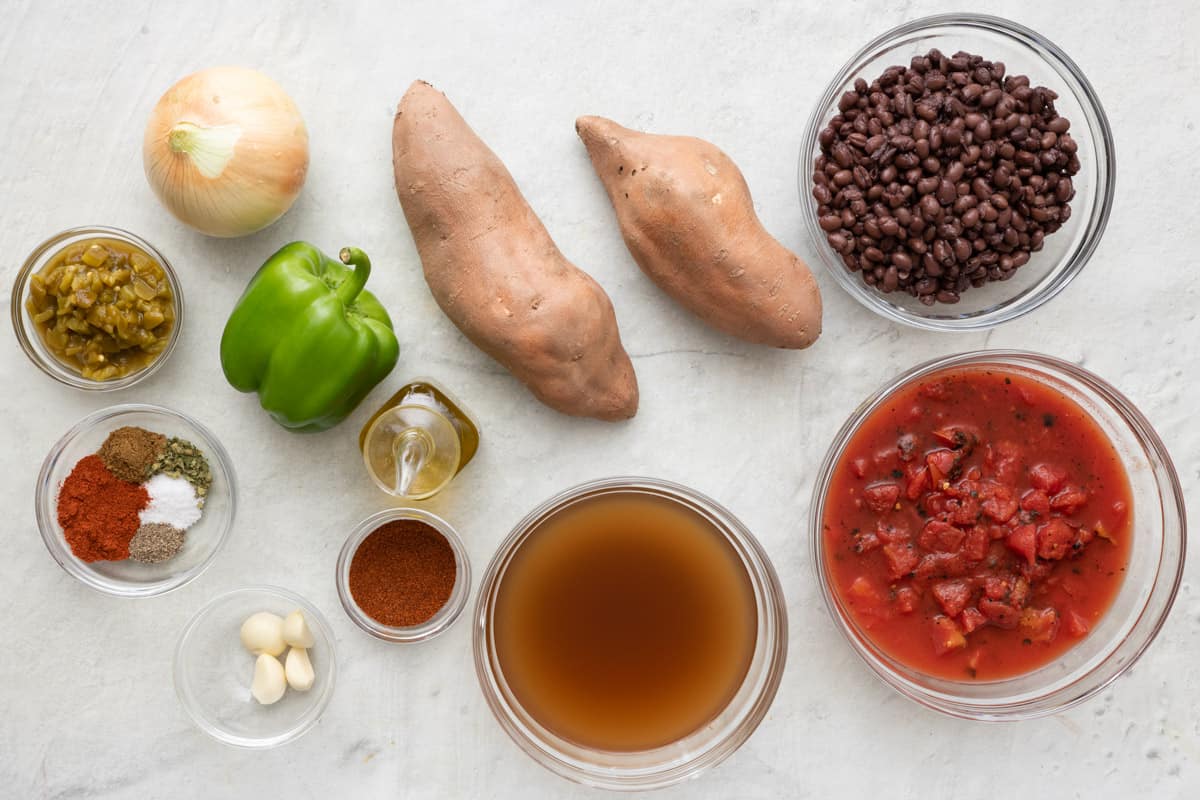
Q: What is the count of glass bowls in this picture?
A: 7